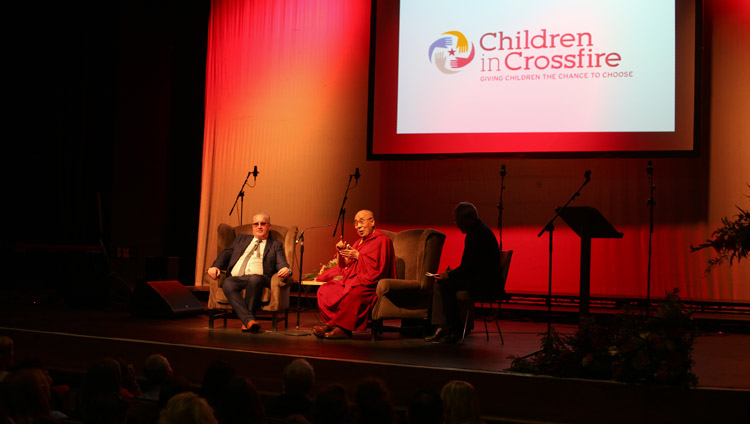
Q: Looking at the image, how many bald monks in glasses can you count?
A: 1